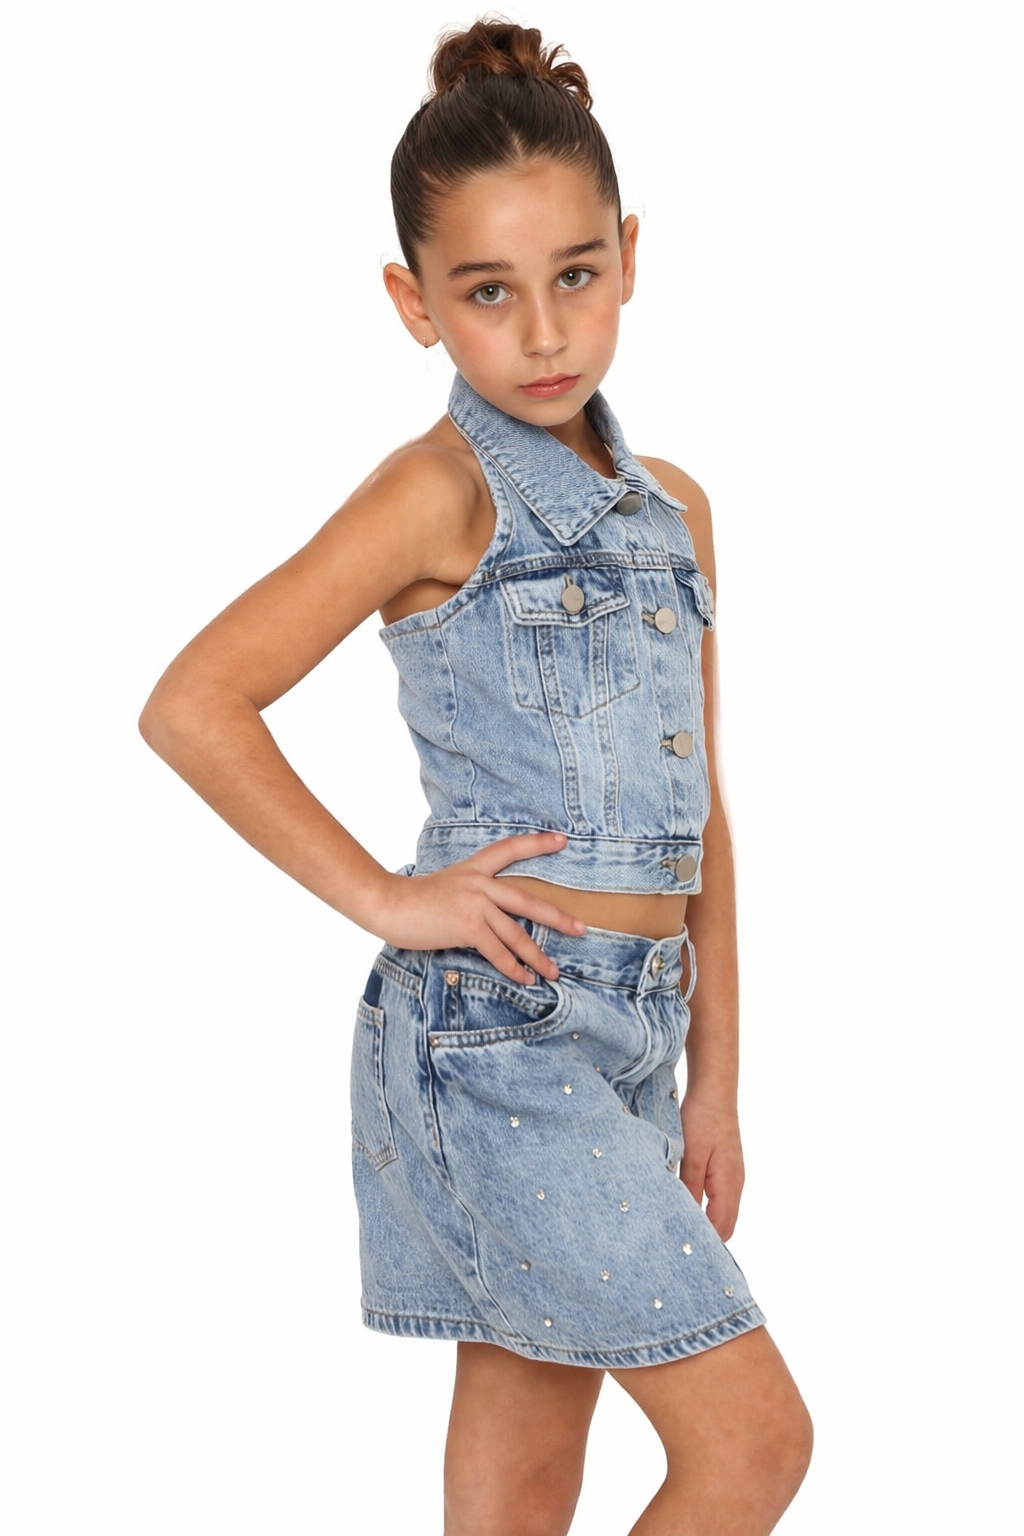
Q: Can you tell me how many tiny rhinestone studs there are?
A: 15